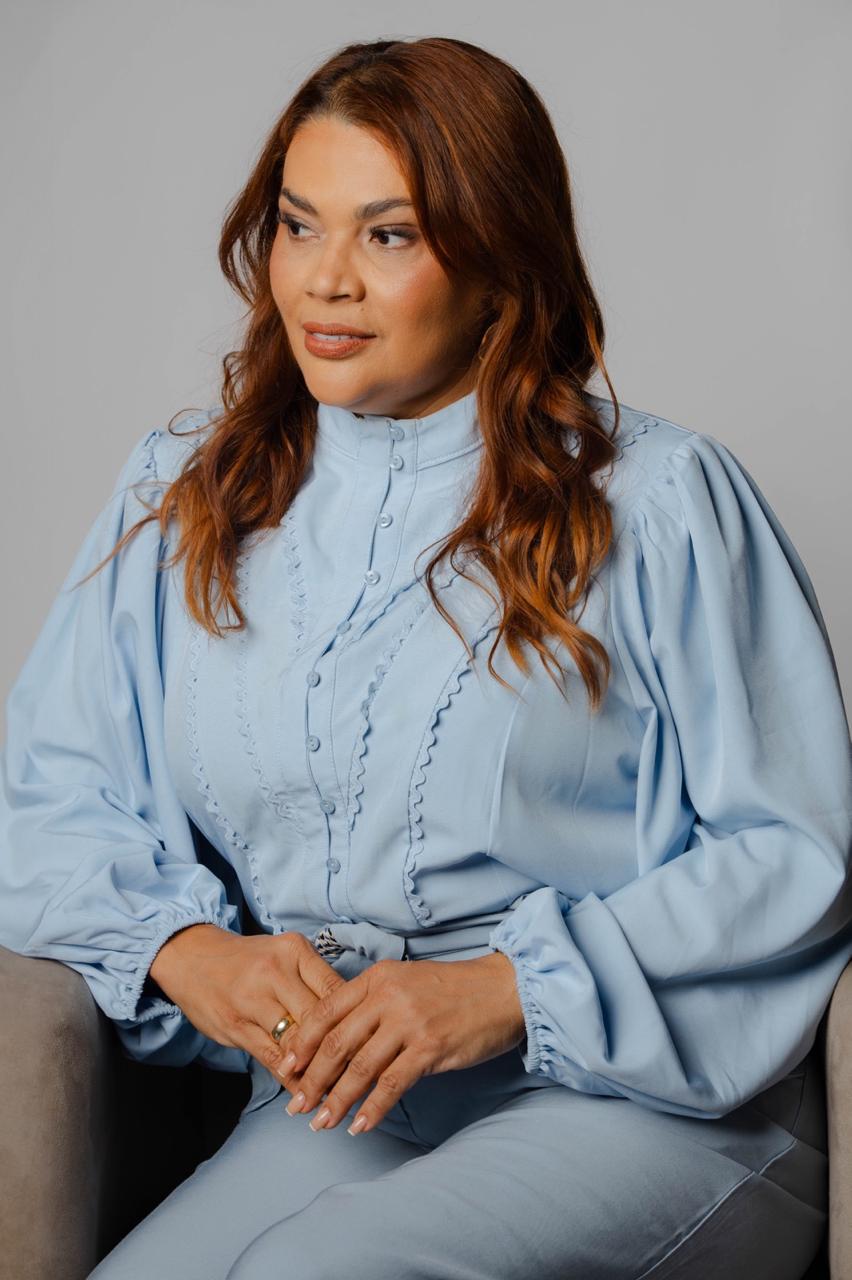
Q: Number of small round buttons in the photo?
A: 9